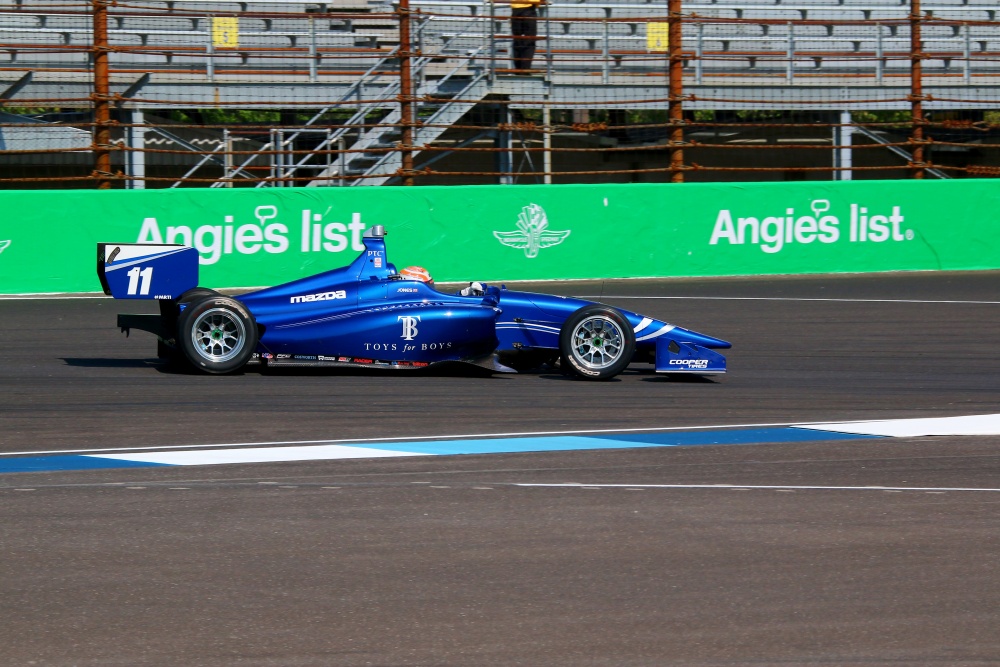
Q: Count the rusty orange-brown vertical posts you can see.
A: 4